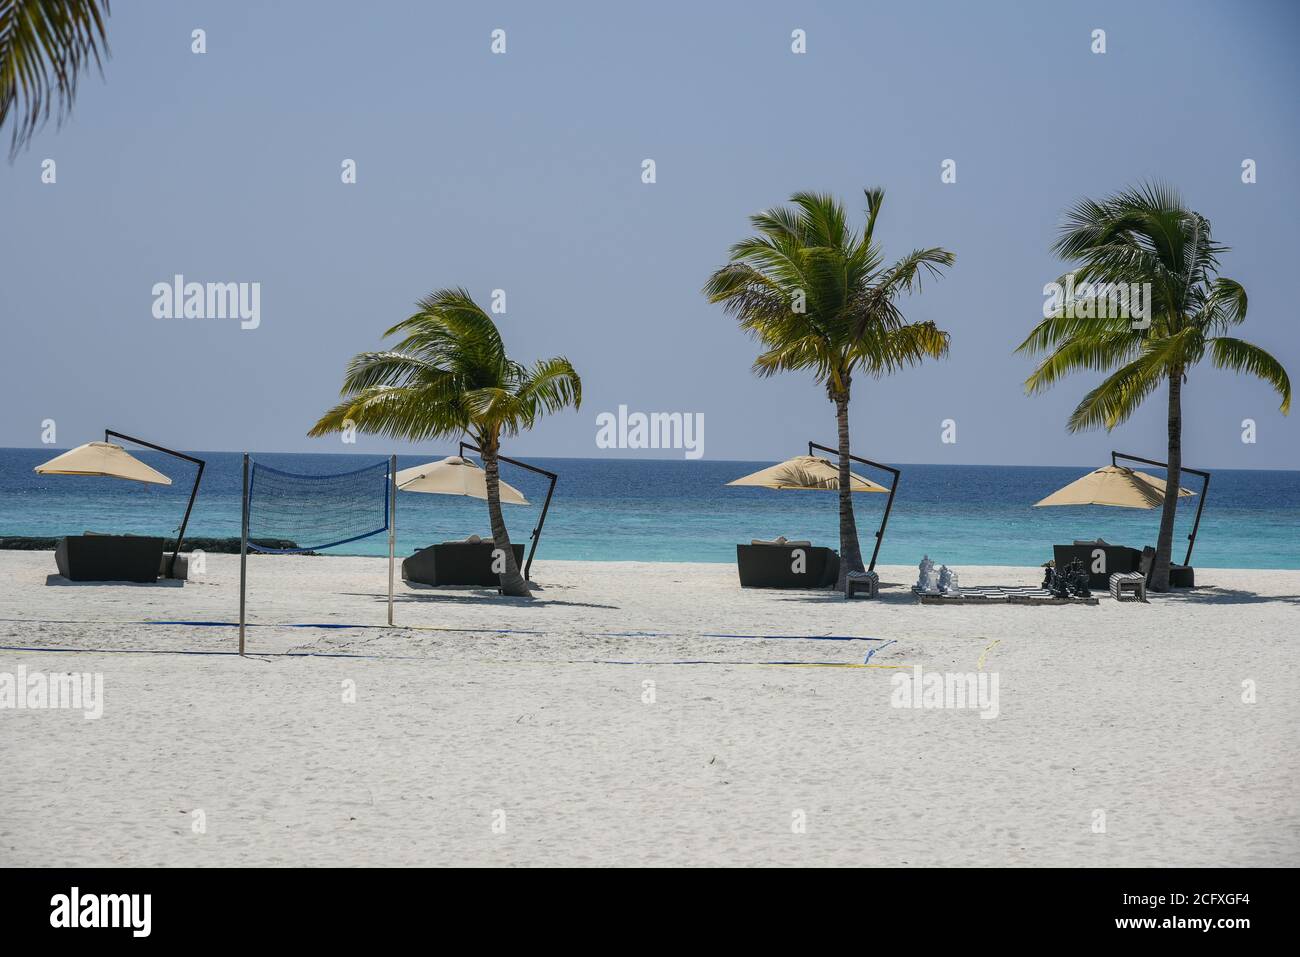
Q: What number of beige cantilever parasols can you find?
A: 4